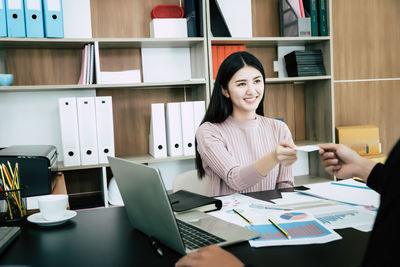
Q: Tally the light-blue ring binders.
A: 4